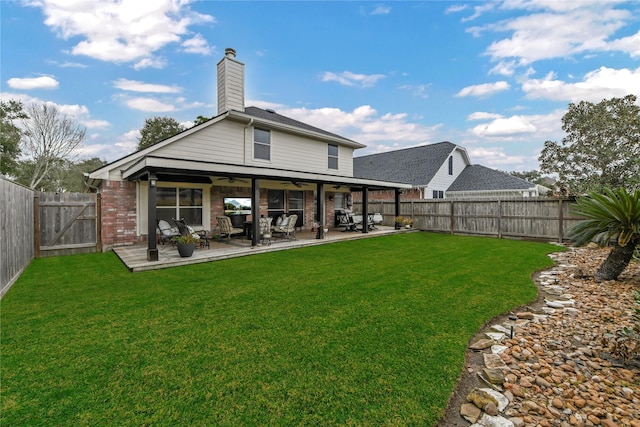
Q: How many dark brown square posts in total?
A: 5